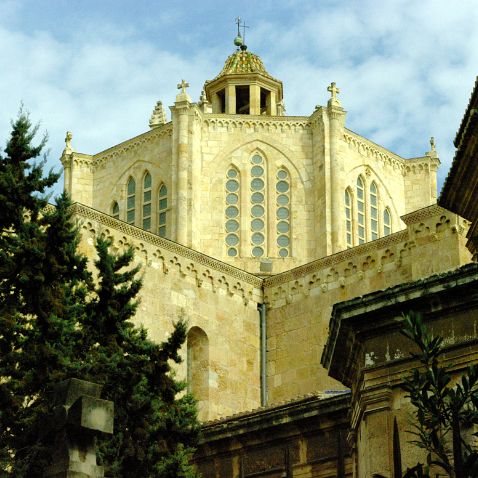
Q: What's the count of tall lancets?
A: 11